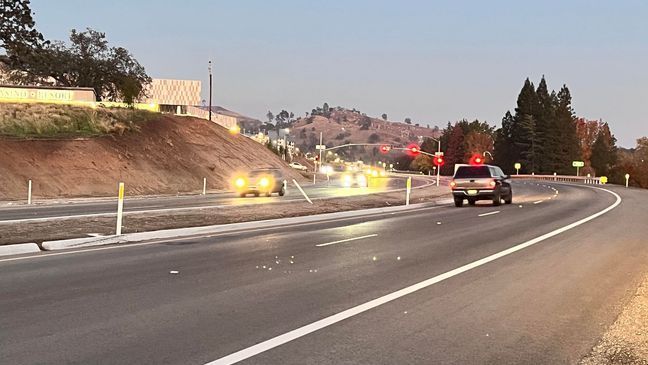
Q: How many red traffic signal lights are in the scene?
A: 4